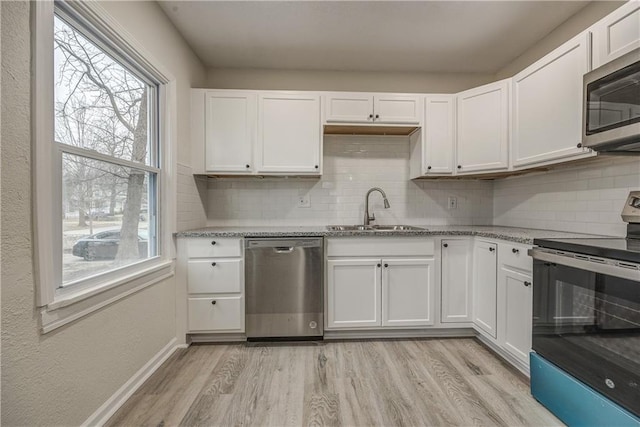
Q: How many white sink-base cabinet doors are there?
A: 2